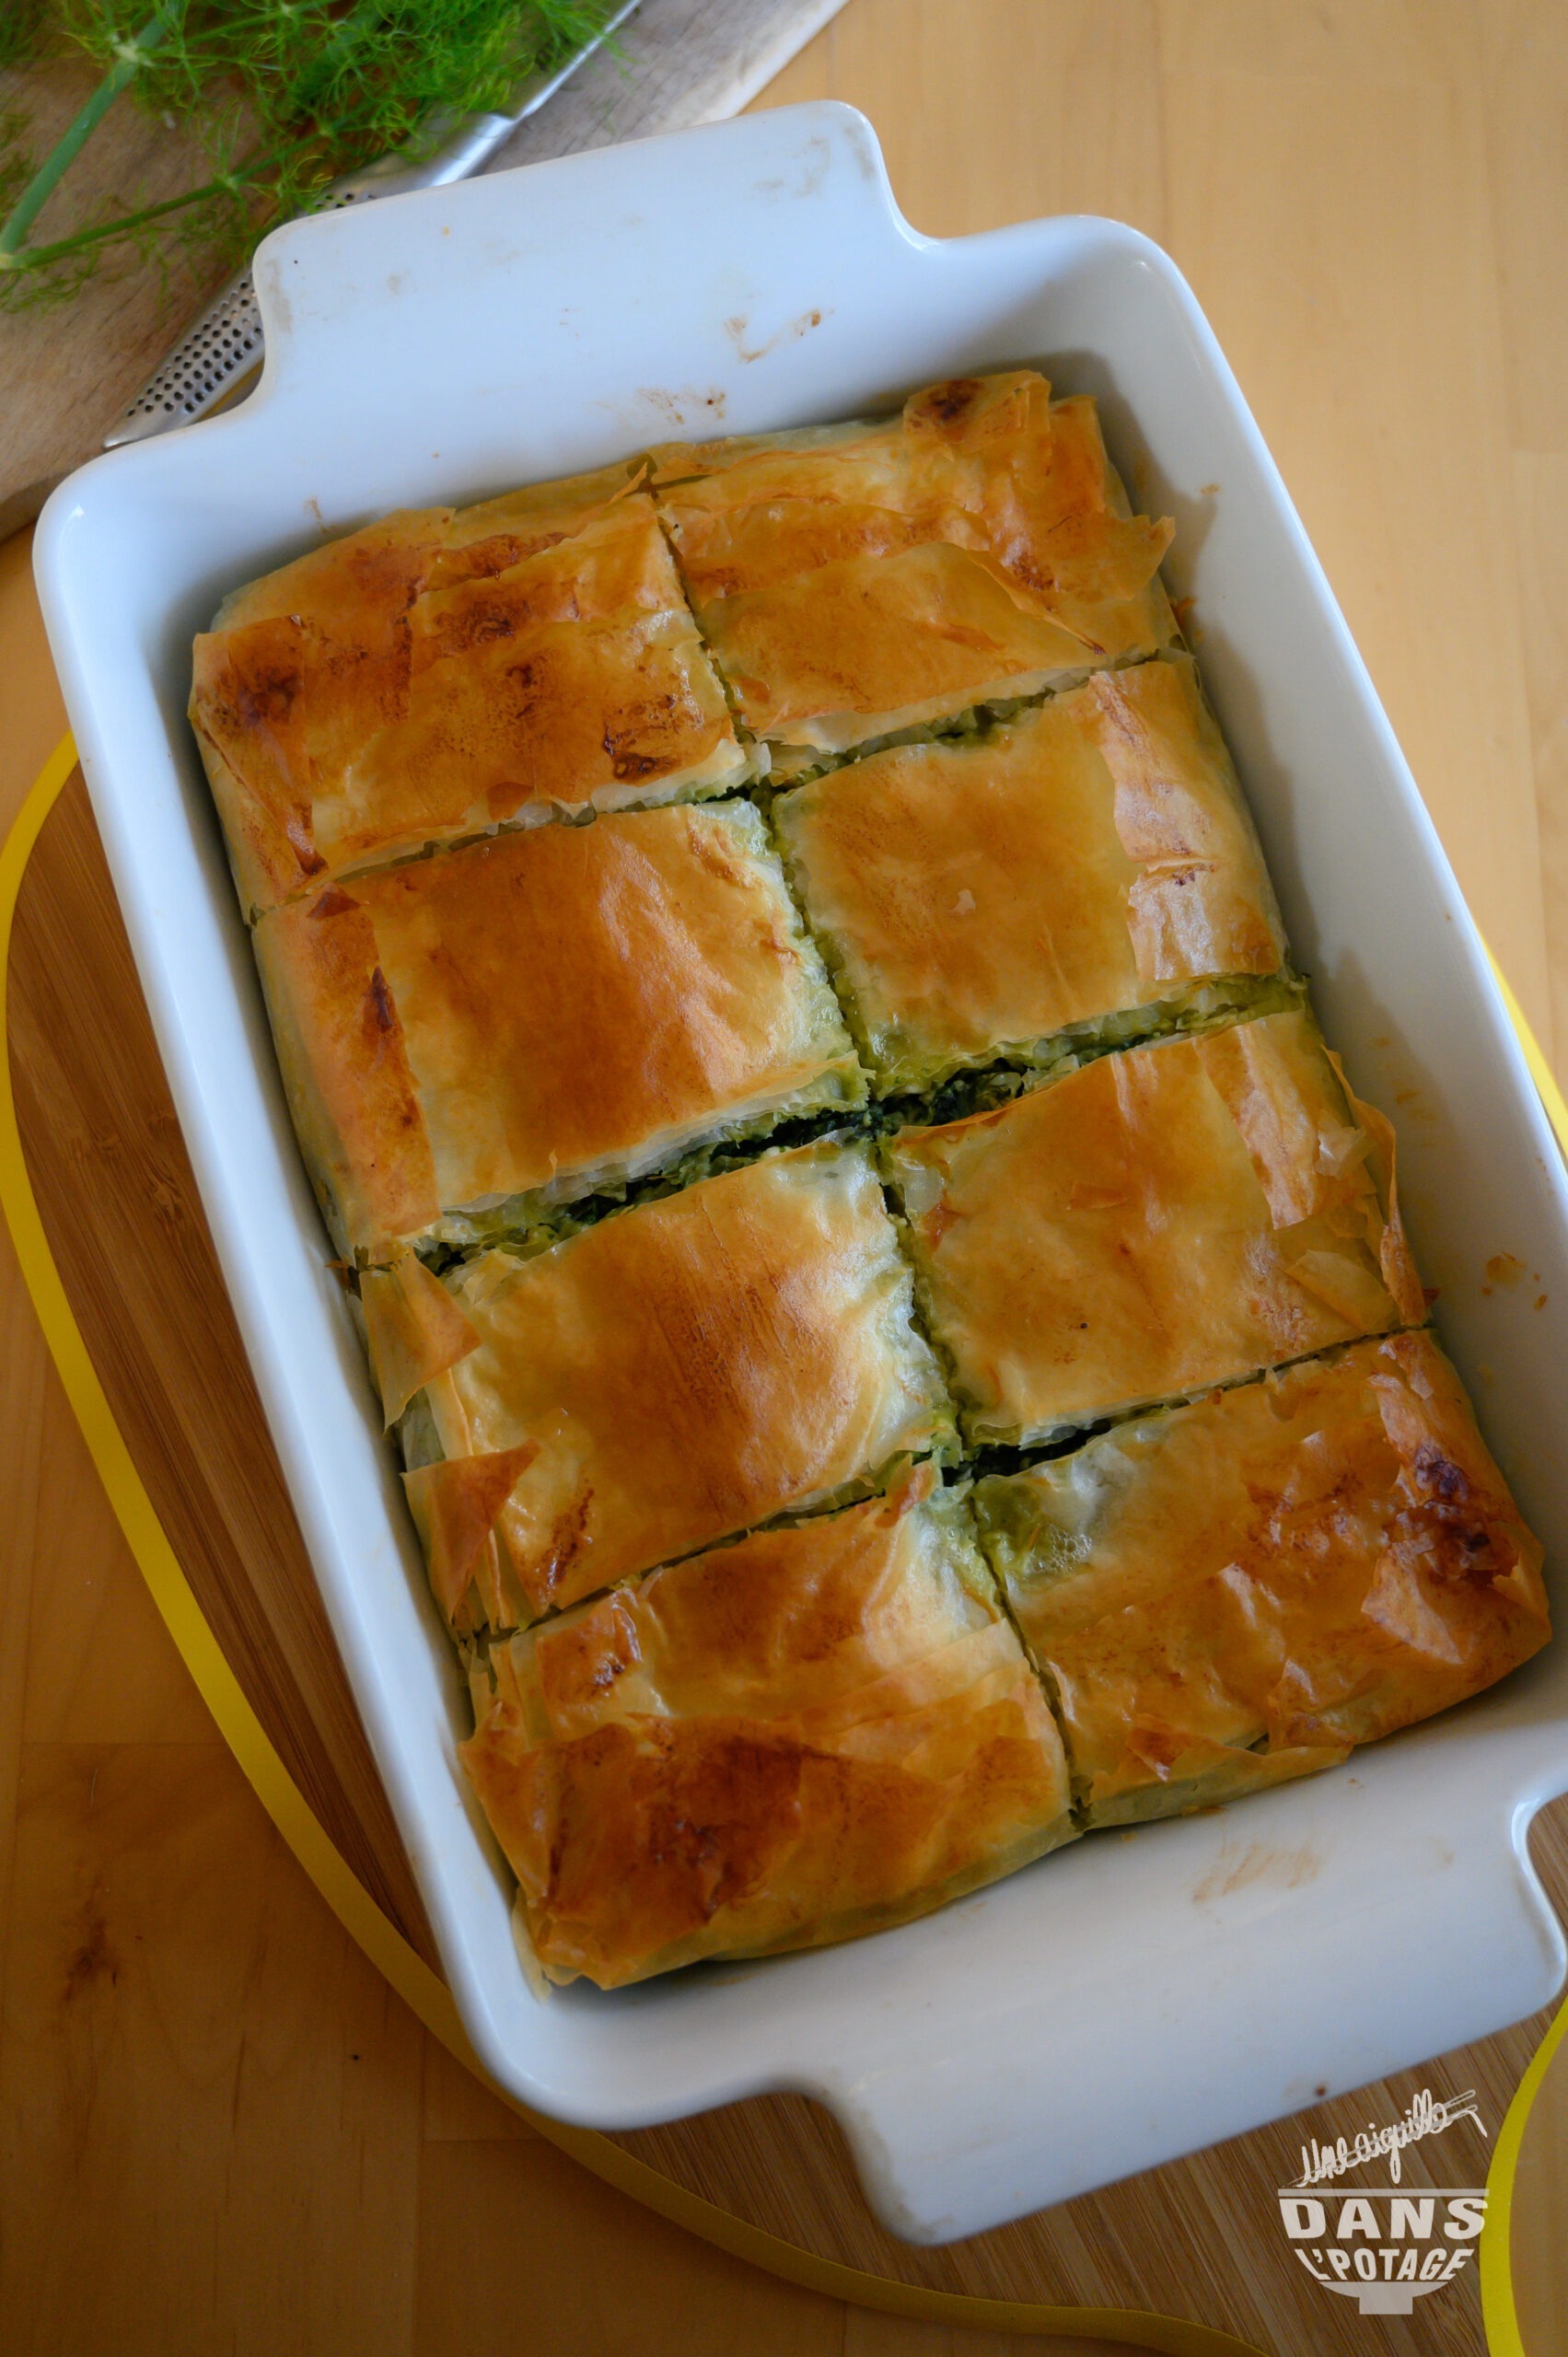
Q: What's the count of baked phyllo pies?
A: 8